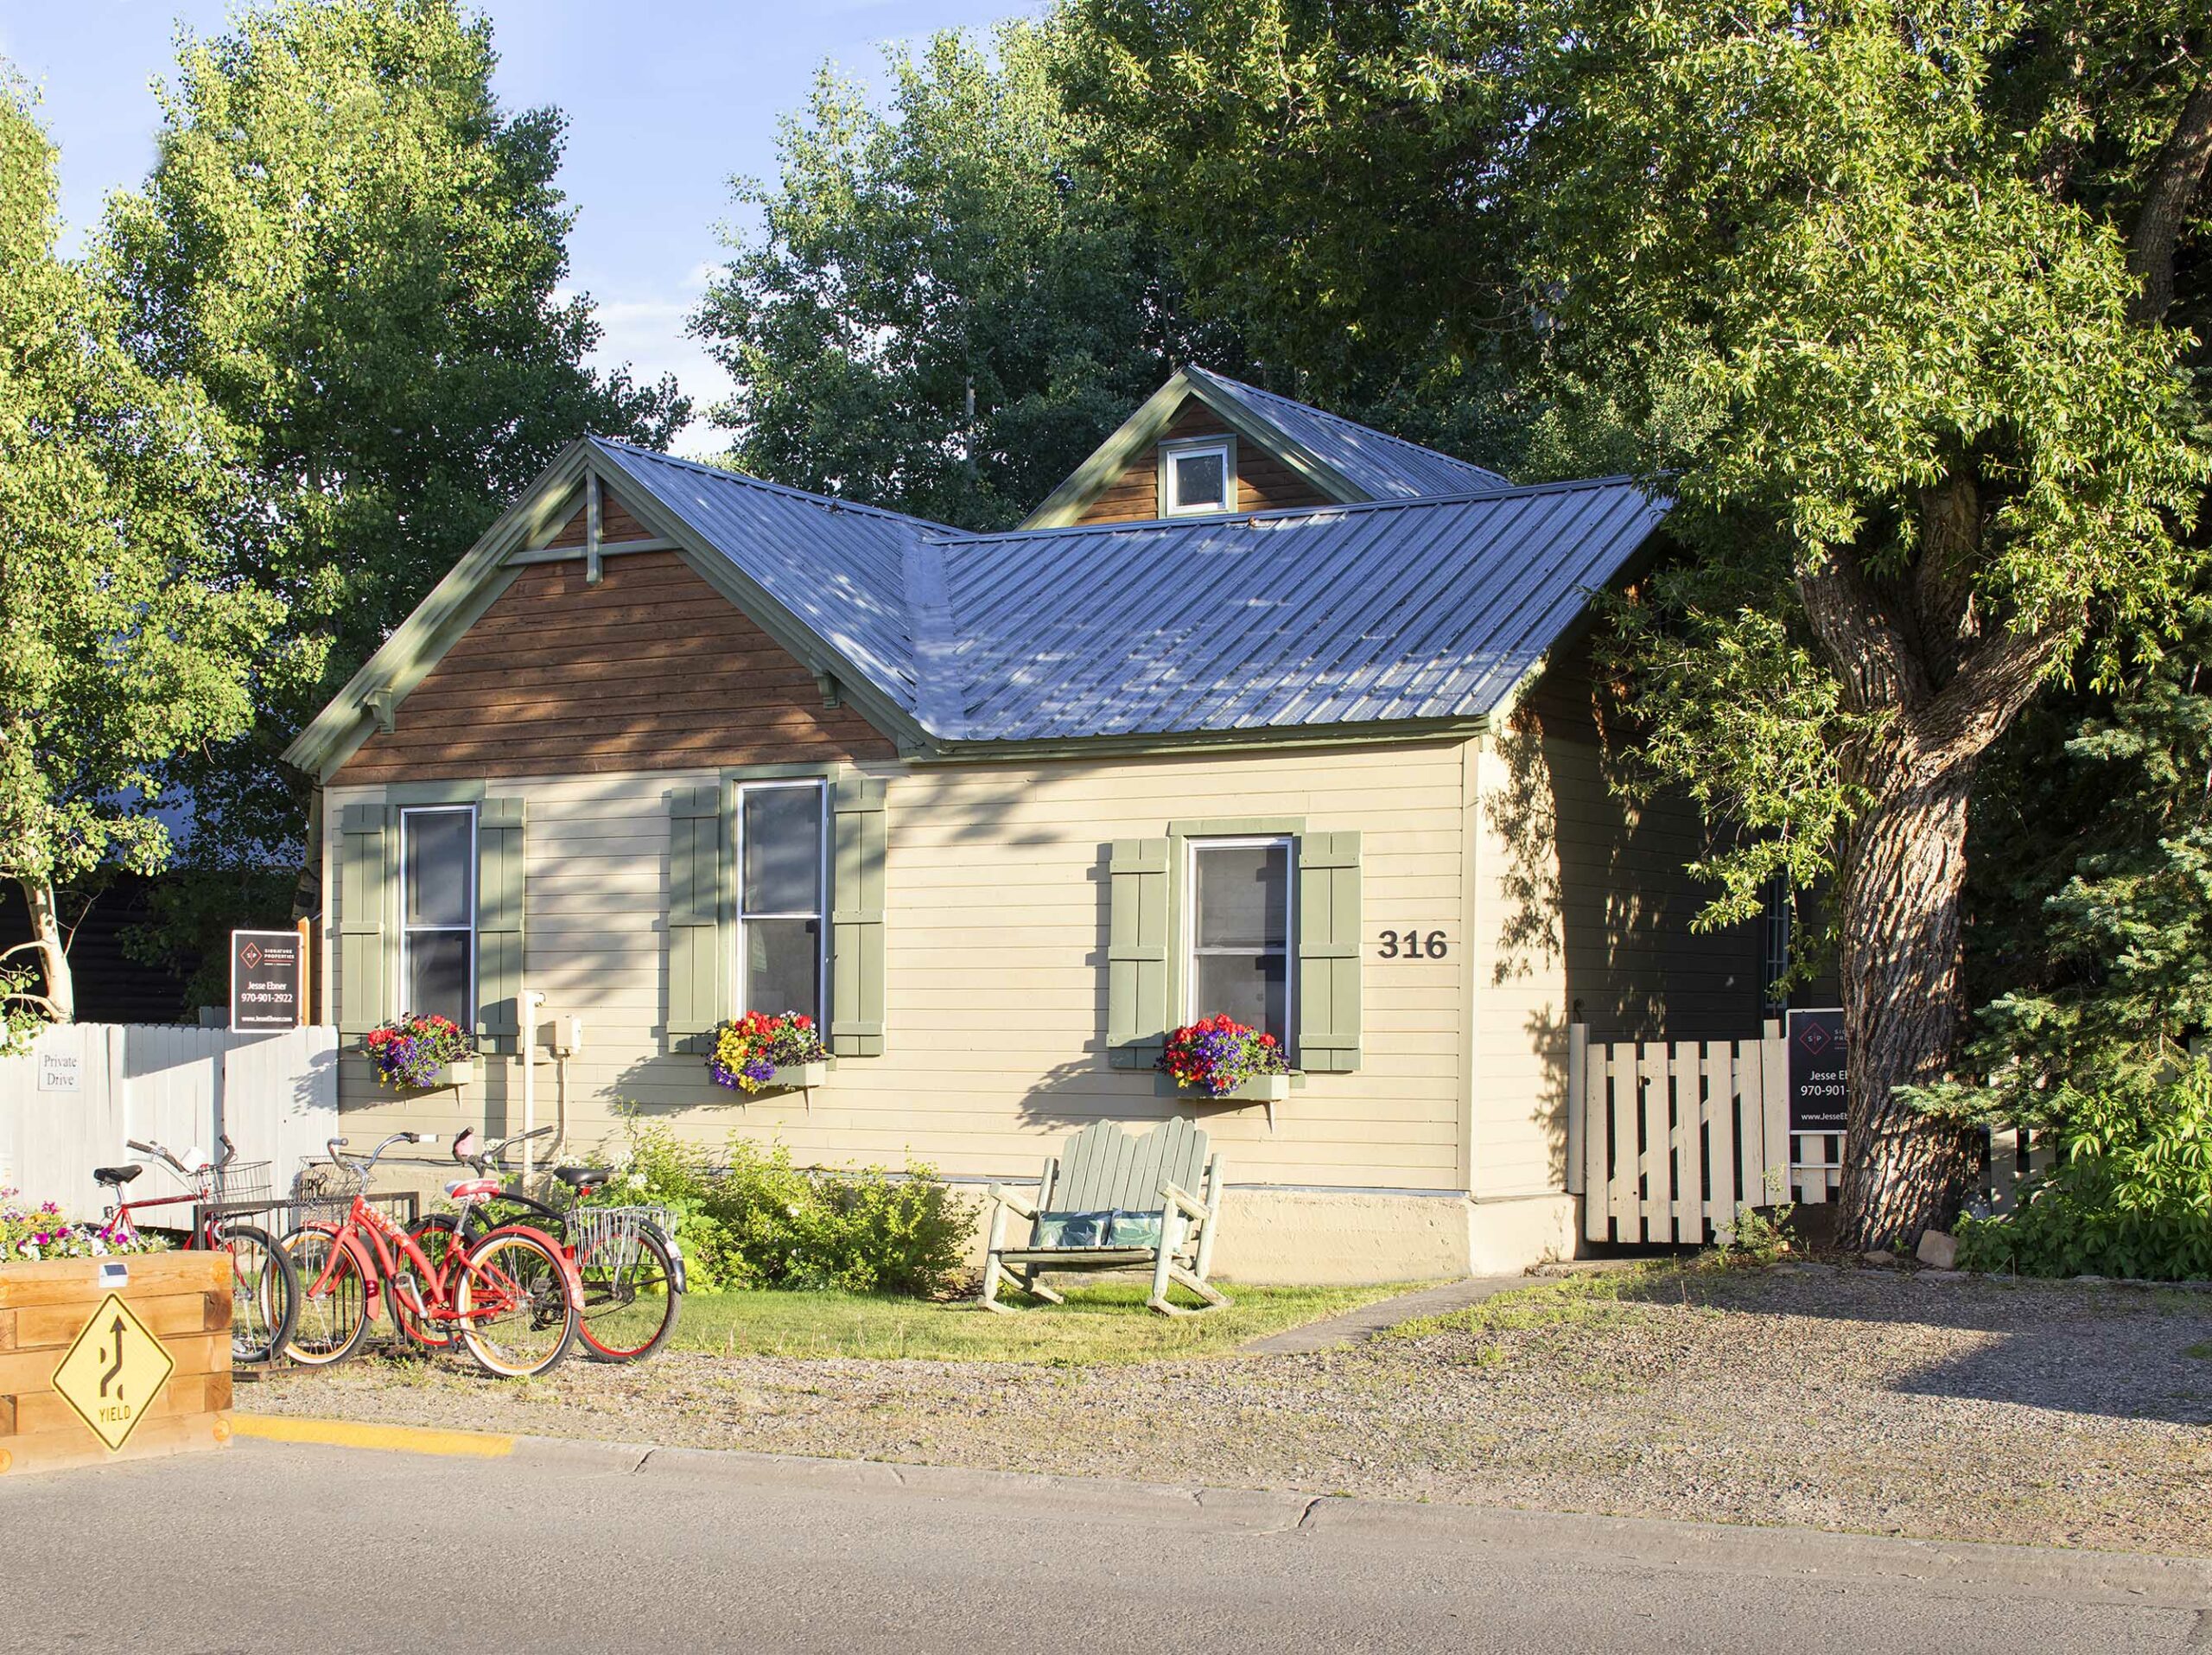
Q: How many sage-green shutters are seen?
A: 6